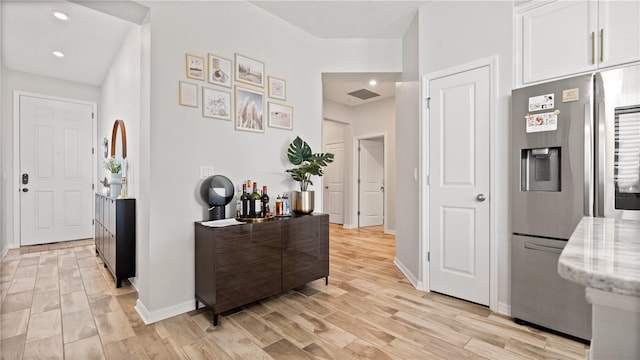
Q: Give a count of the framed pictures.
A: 8